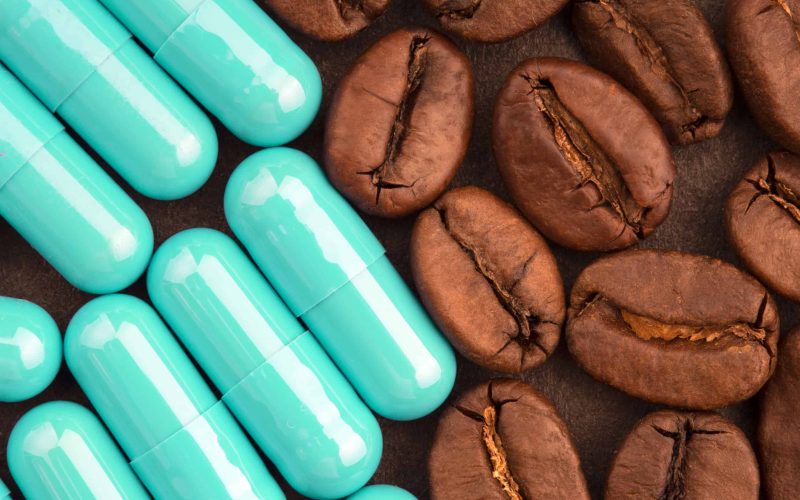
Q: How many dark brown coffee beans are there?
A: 12